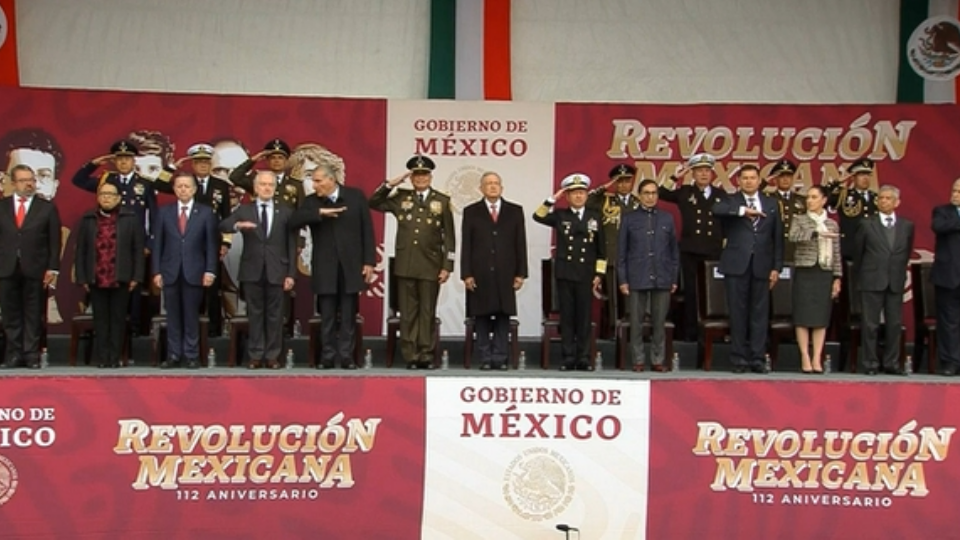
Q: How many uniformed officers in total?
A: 9